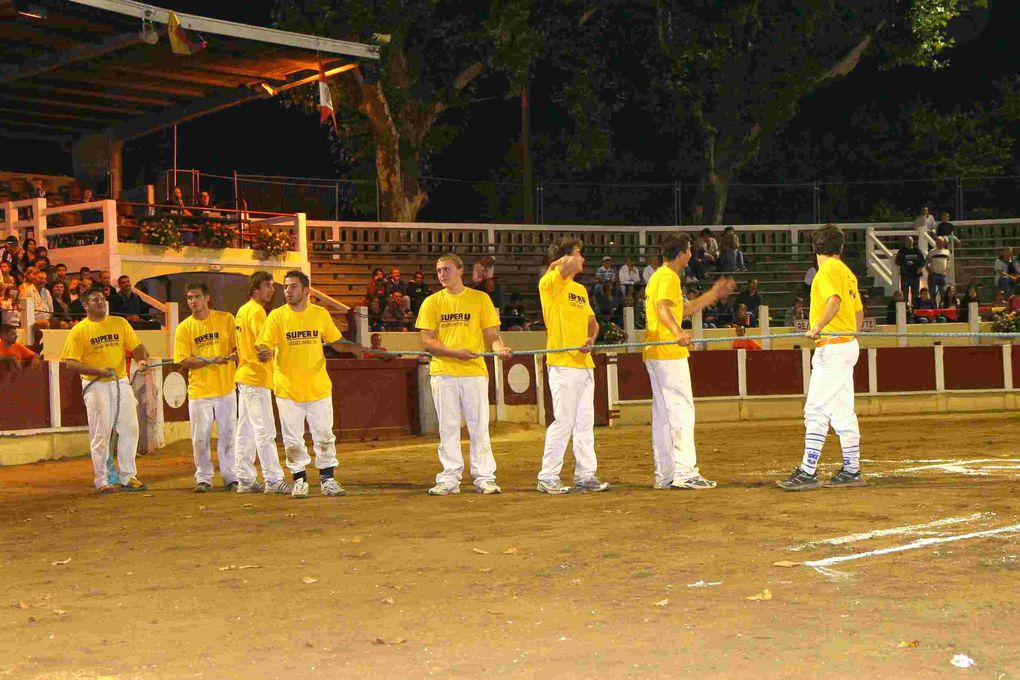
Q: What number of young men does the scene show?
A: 8